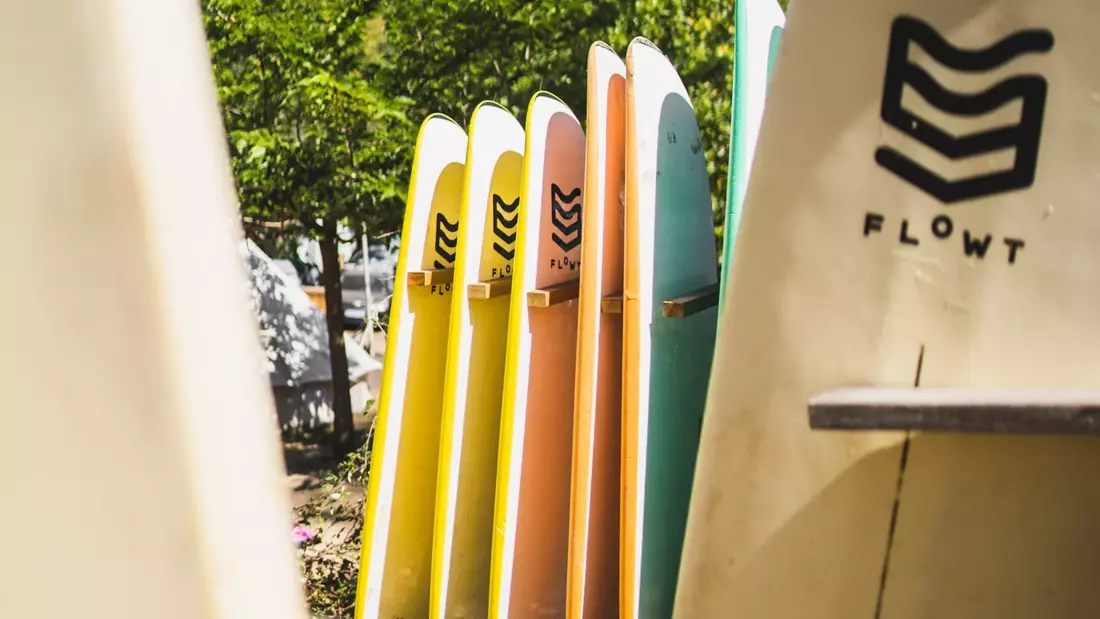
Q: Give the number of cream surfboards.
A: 2